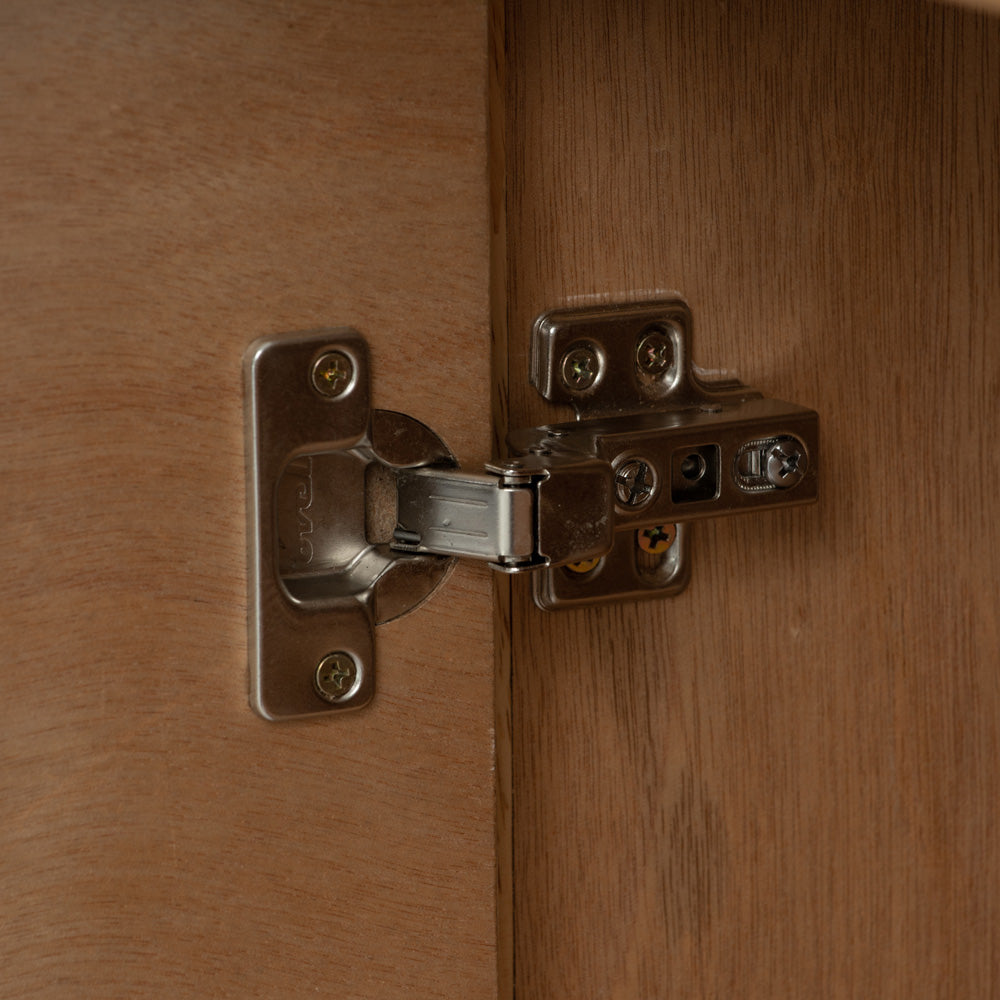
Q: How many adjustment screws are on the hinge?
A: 2